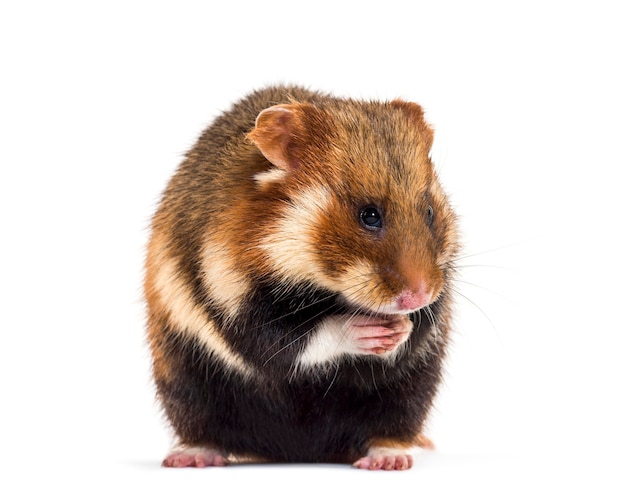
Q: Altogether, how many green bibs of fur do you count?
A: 0